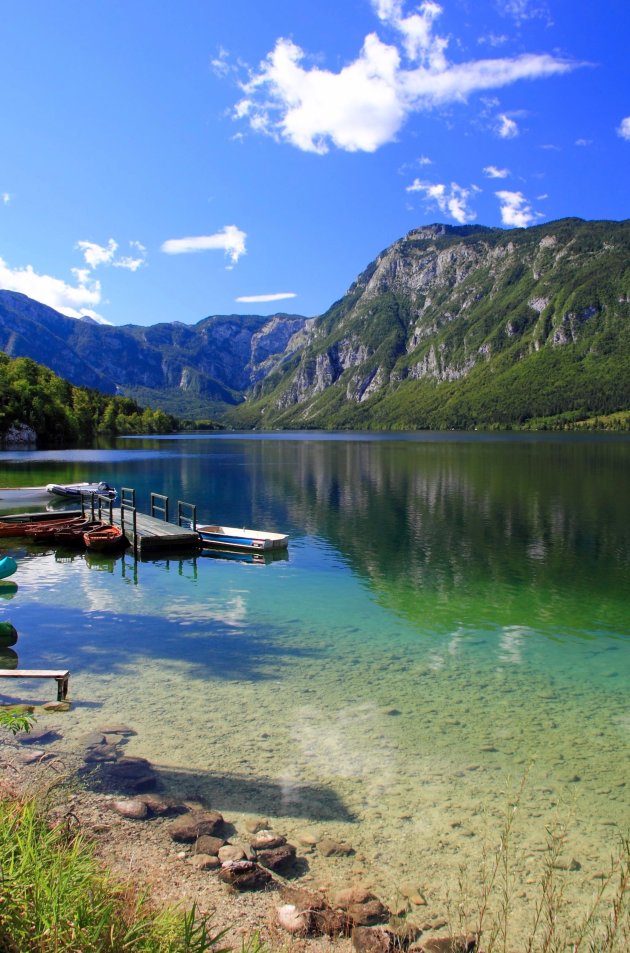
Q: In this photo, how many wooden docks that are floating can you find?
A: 1